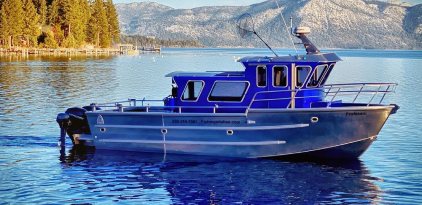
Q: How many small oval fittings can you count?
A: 4